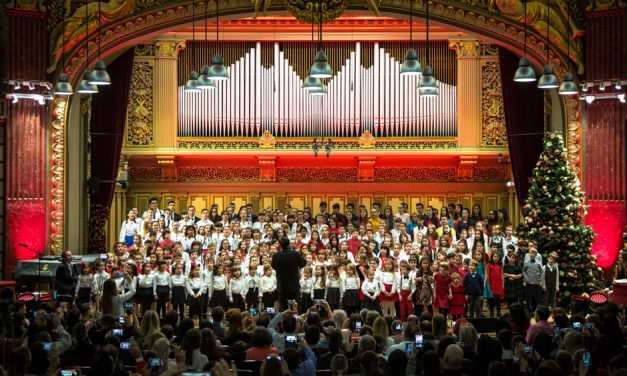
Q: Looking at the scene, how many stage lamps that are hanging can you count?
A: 15